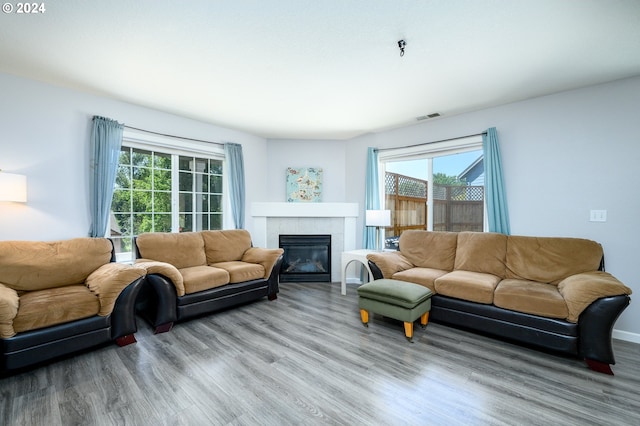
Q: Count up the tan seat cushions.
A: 6